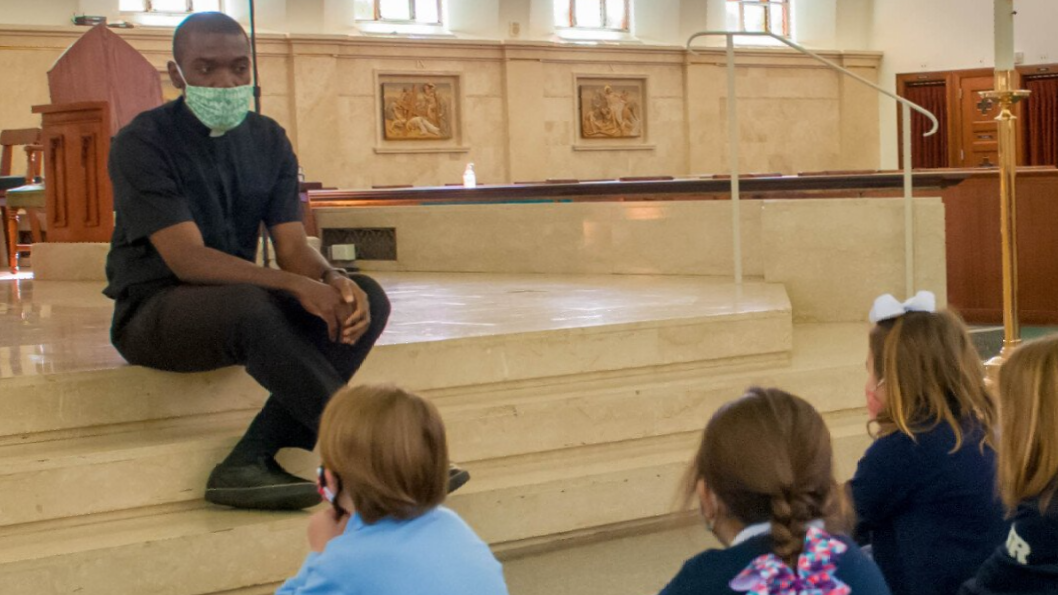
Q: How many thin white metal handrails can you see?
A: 1